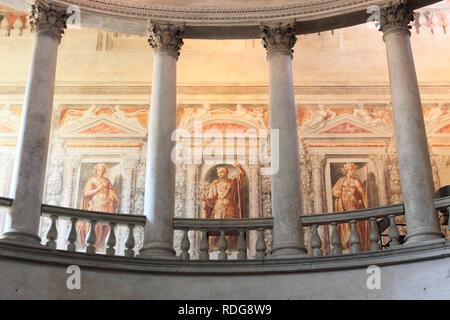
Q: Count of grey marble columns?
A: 4